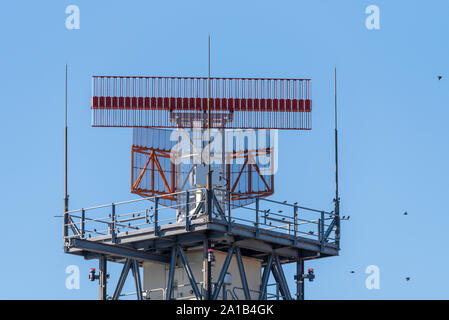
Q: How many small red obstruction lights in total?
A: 3